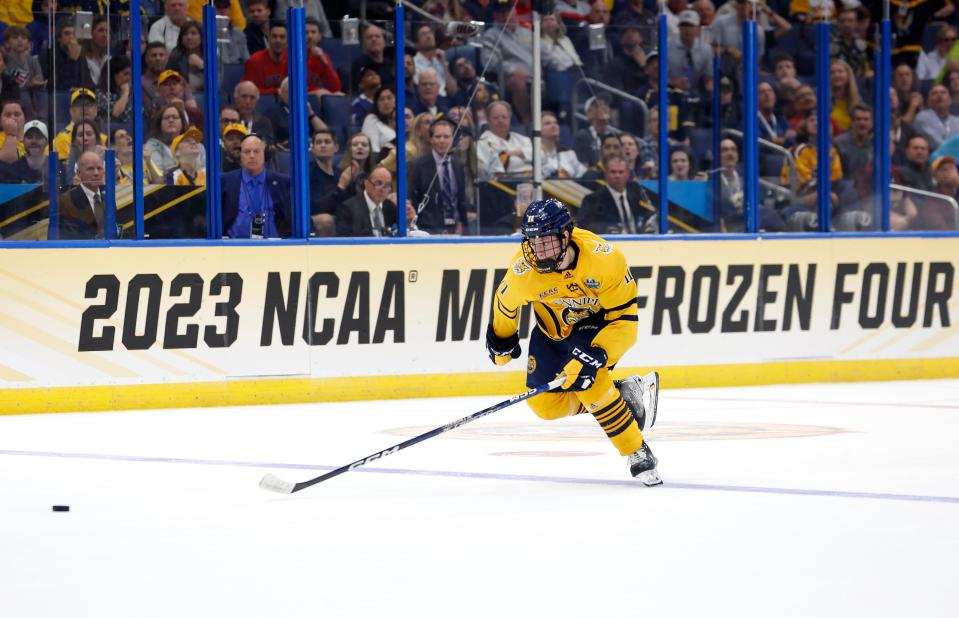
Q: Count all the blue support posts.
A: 11